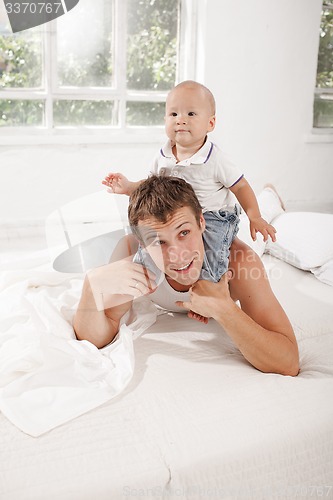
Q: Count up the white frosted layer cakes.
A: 0